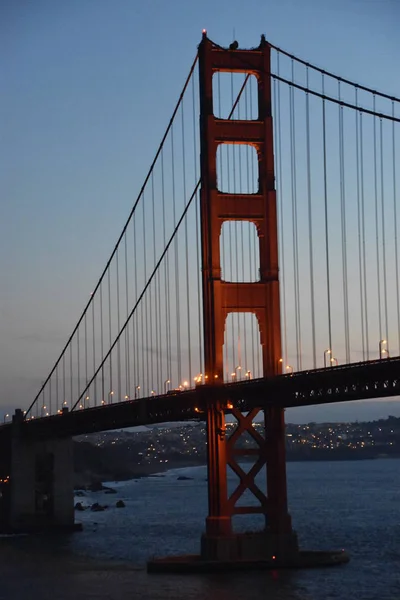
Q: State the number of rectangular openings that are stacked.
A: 4